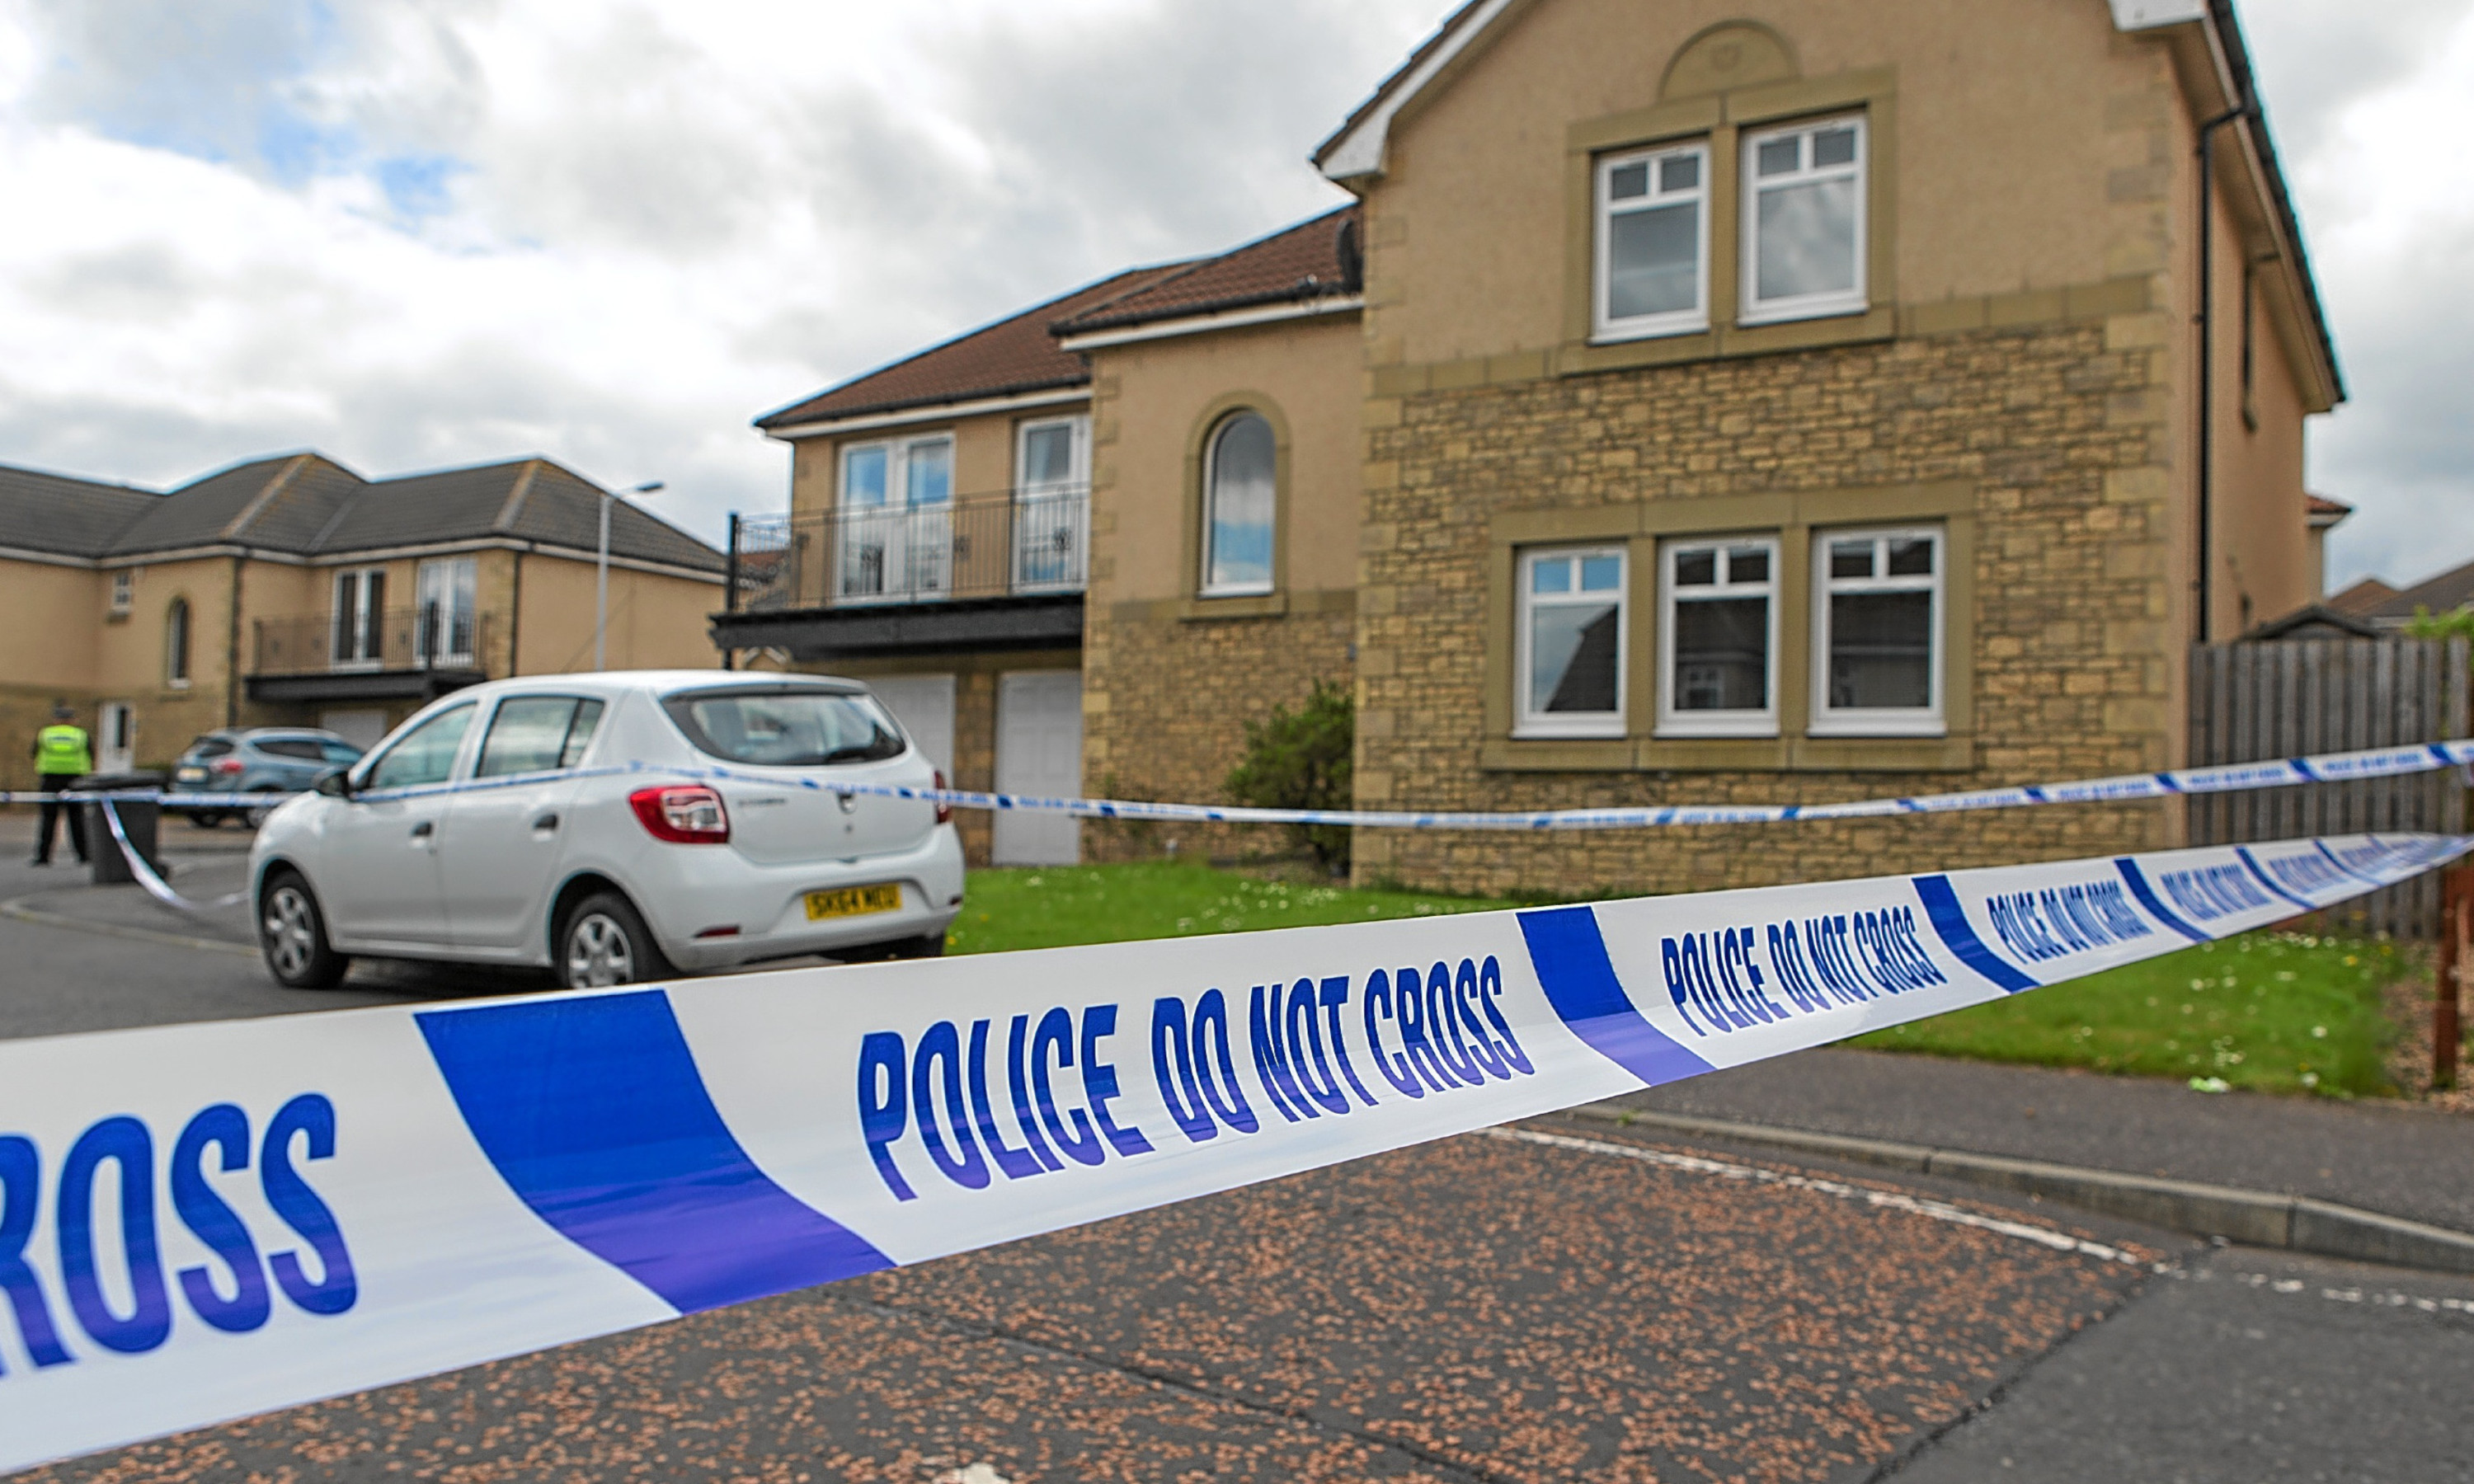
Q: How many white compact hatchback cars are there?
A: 1